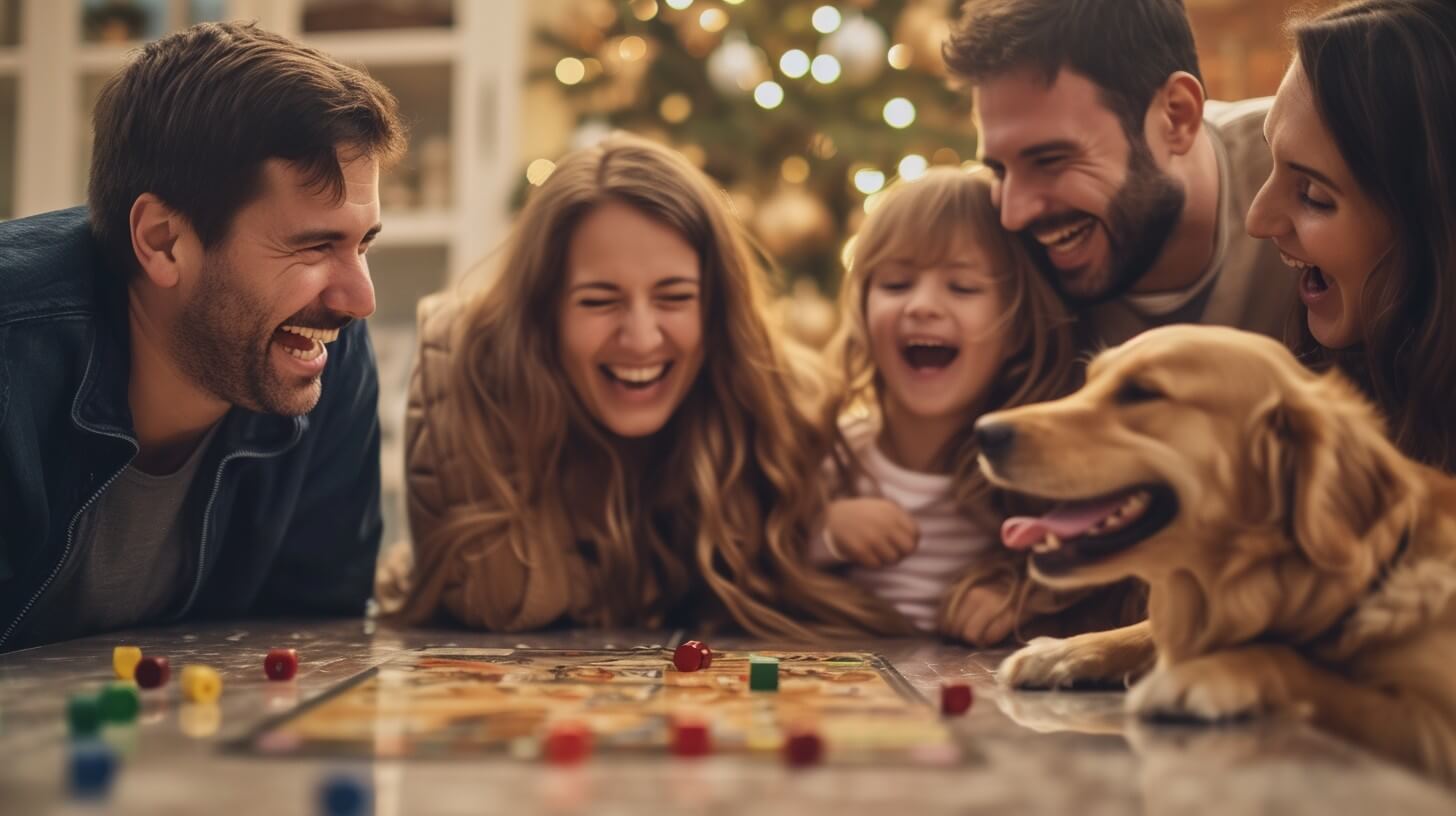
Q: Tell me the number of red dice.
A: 7